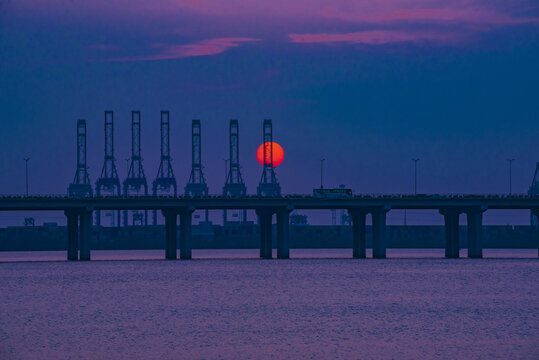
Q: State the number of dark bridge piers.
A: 10